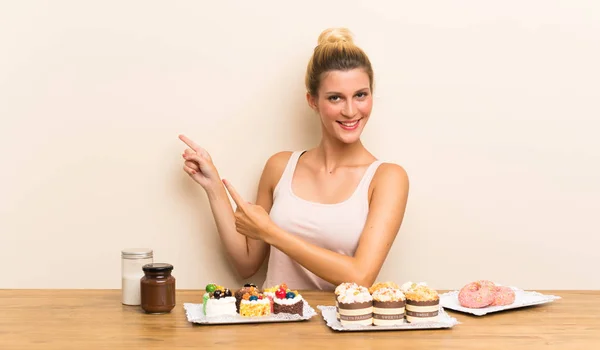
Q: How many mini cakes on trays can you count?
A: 12